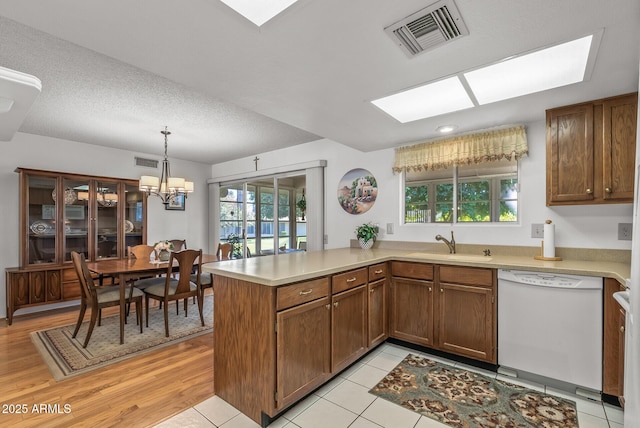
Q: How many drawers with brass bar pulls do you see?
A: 3